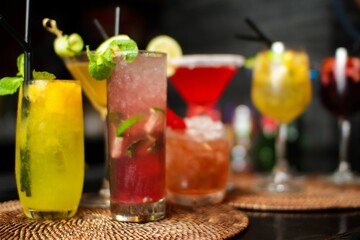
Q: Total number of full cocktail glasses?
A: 7